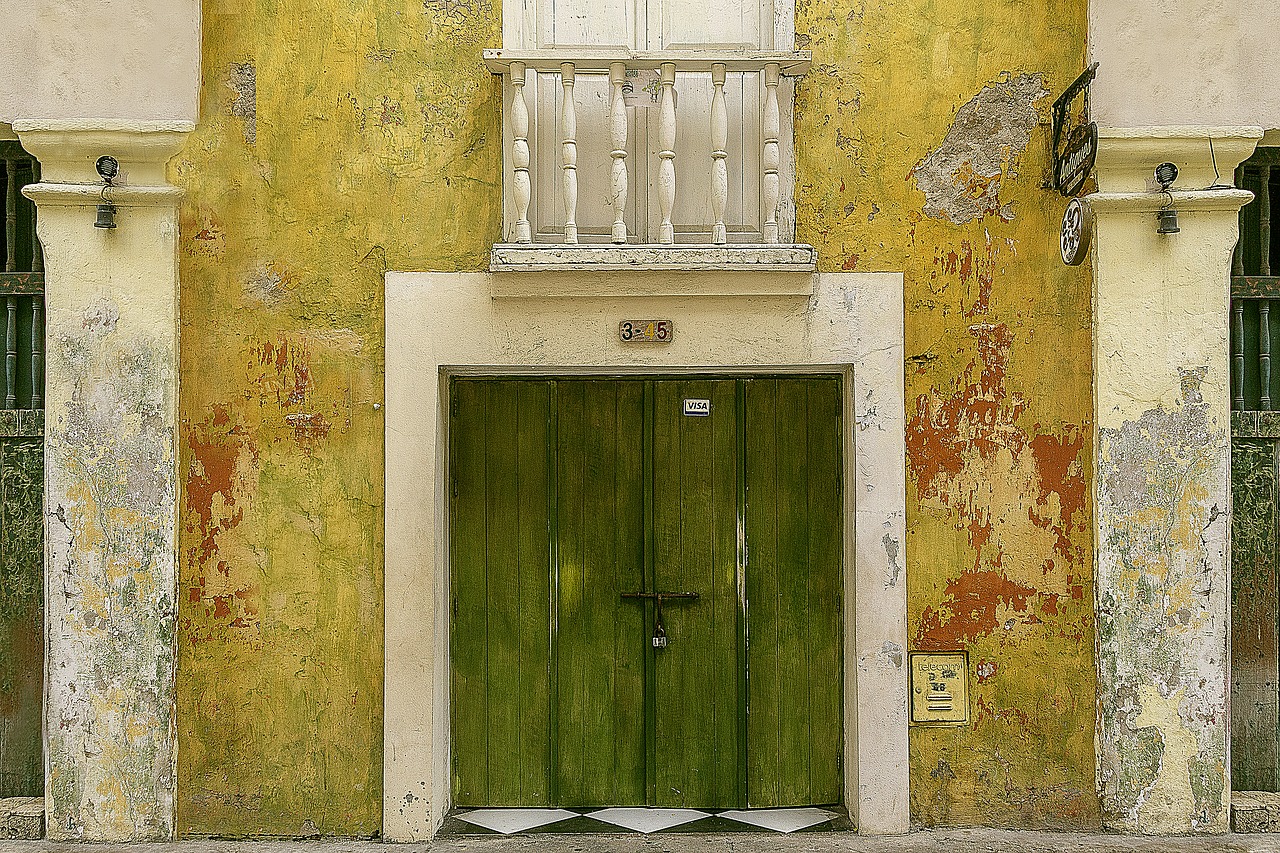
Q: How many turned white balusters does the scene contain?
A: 6